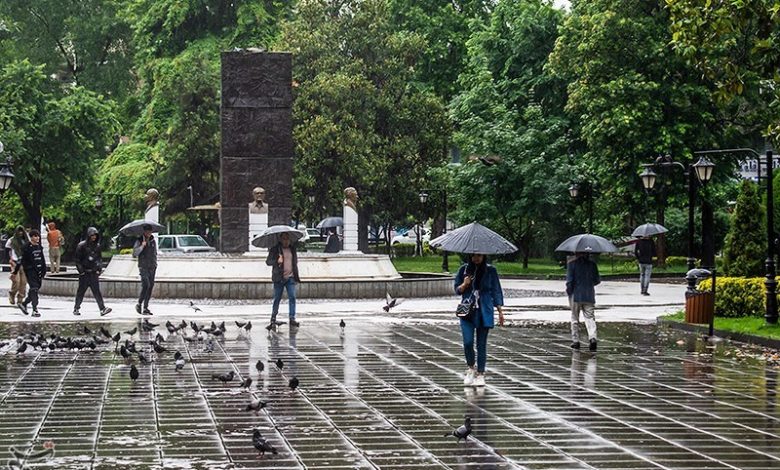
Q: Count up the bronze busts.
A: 3